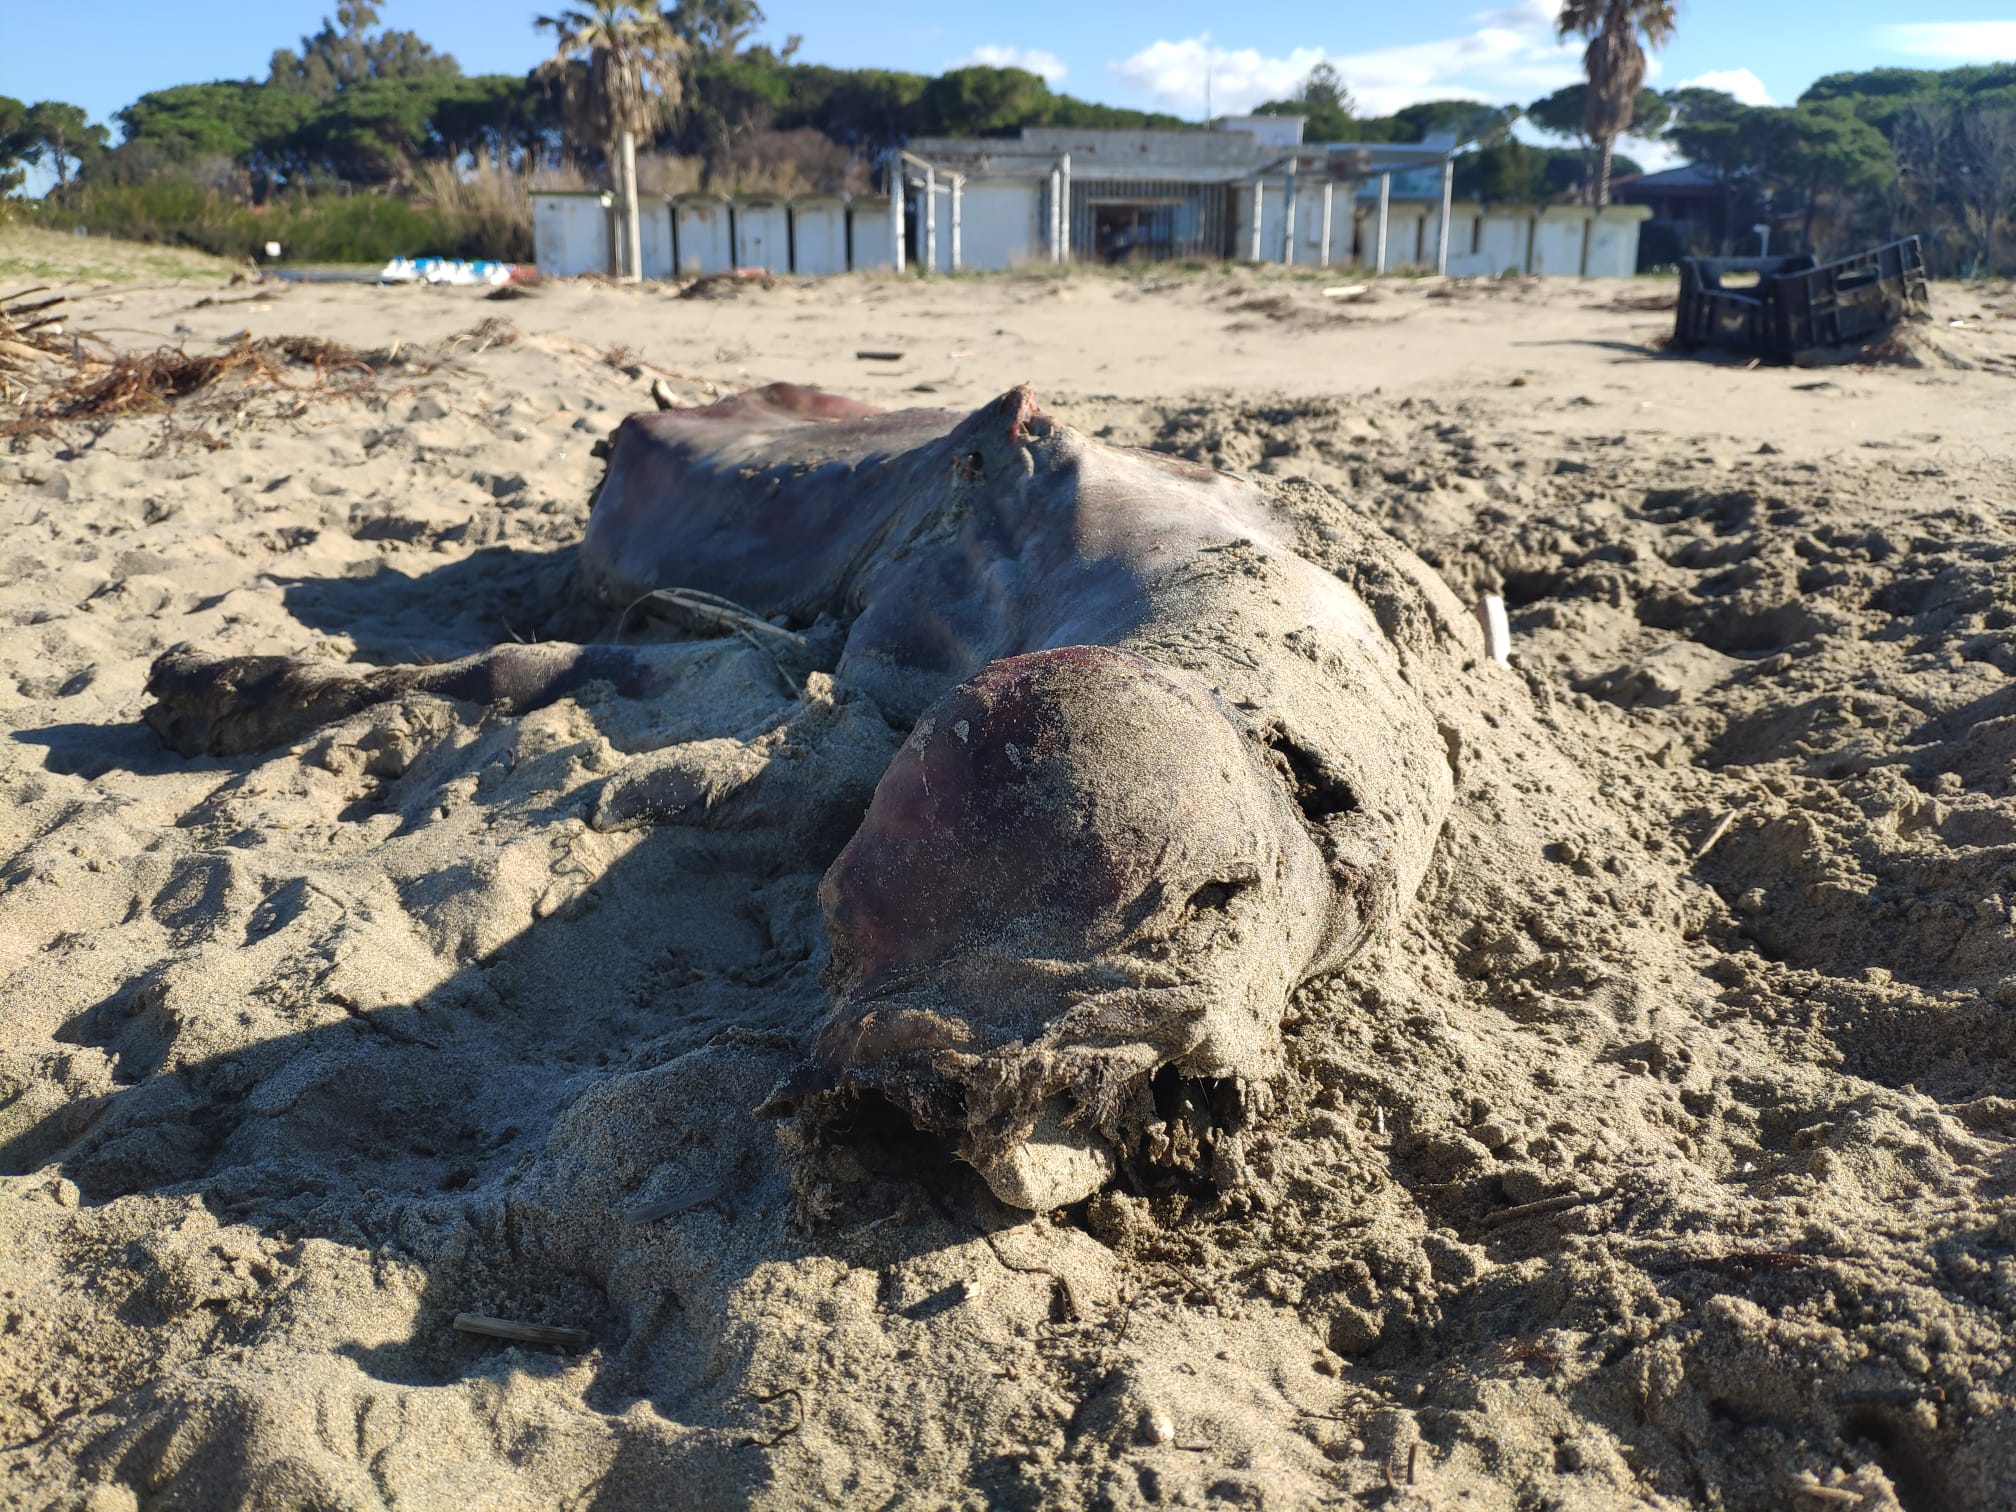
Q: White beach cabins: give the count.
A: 11